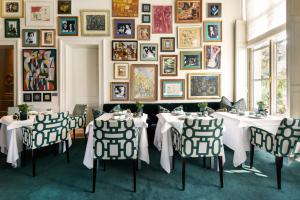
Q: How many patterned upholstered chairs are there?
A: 5